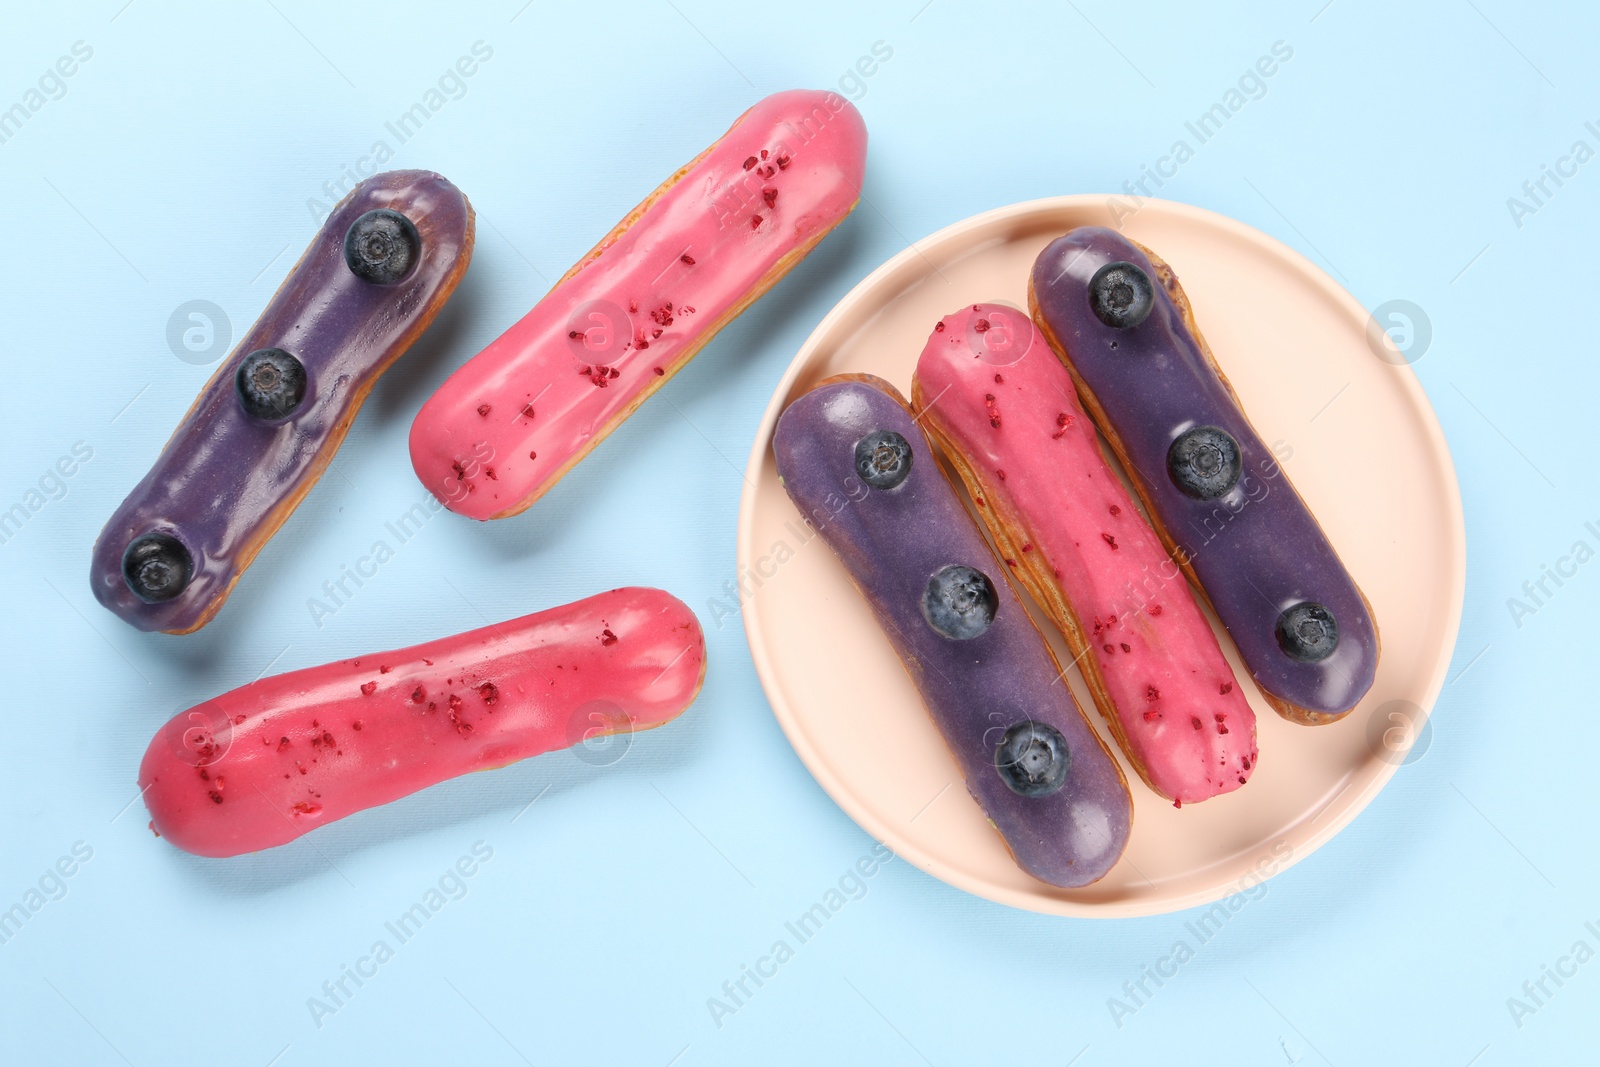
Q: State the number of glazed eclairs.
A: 6